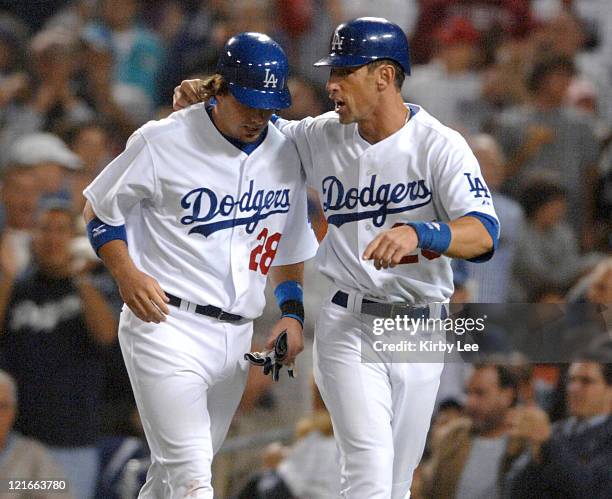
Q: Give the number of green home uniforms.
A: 0